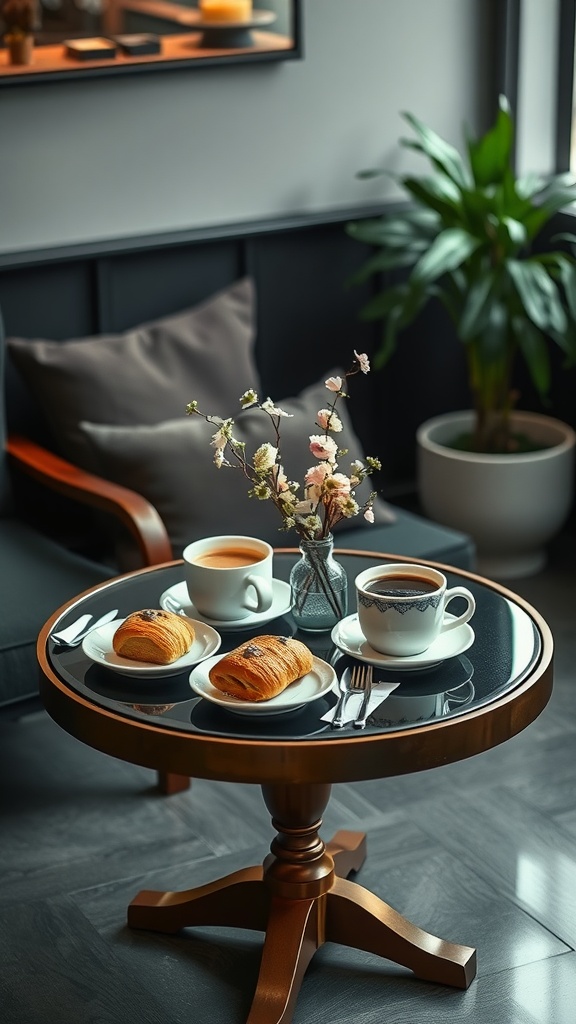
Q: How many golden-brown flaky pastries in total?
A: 2